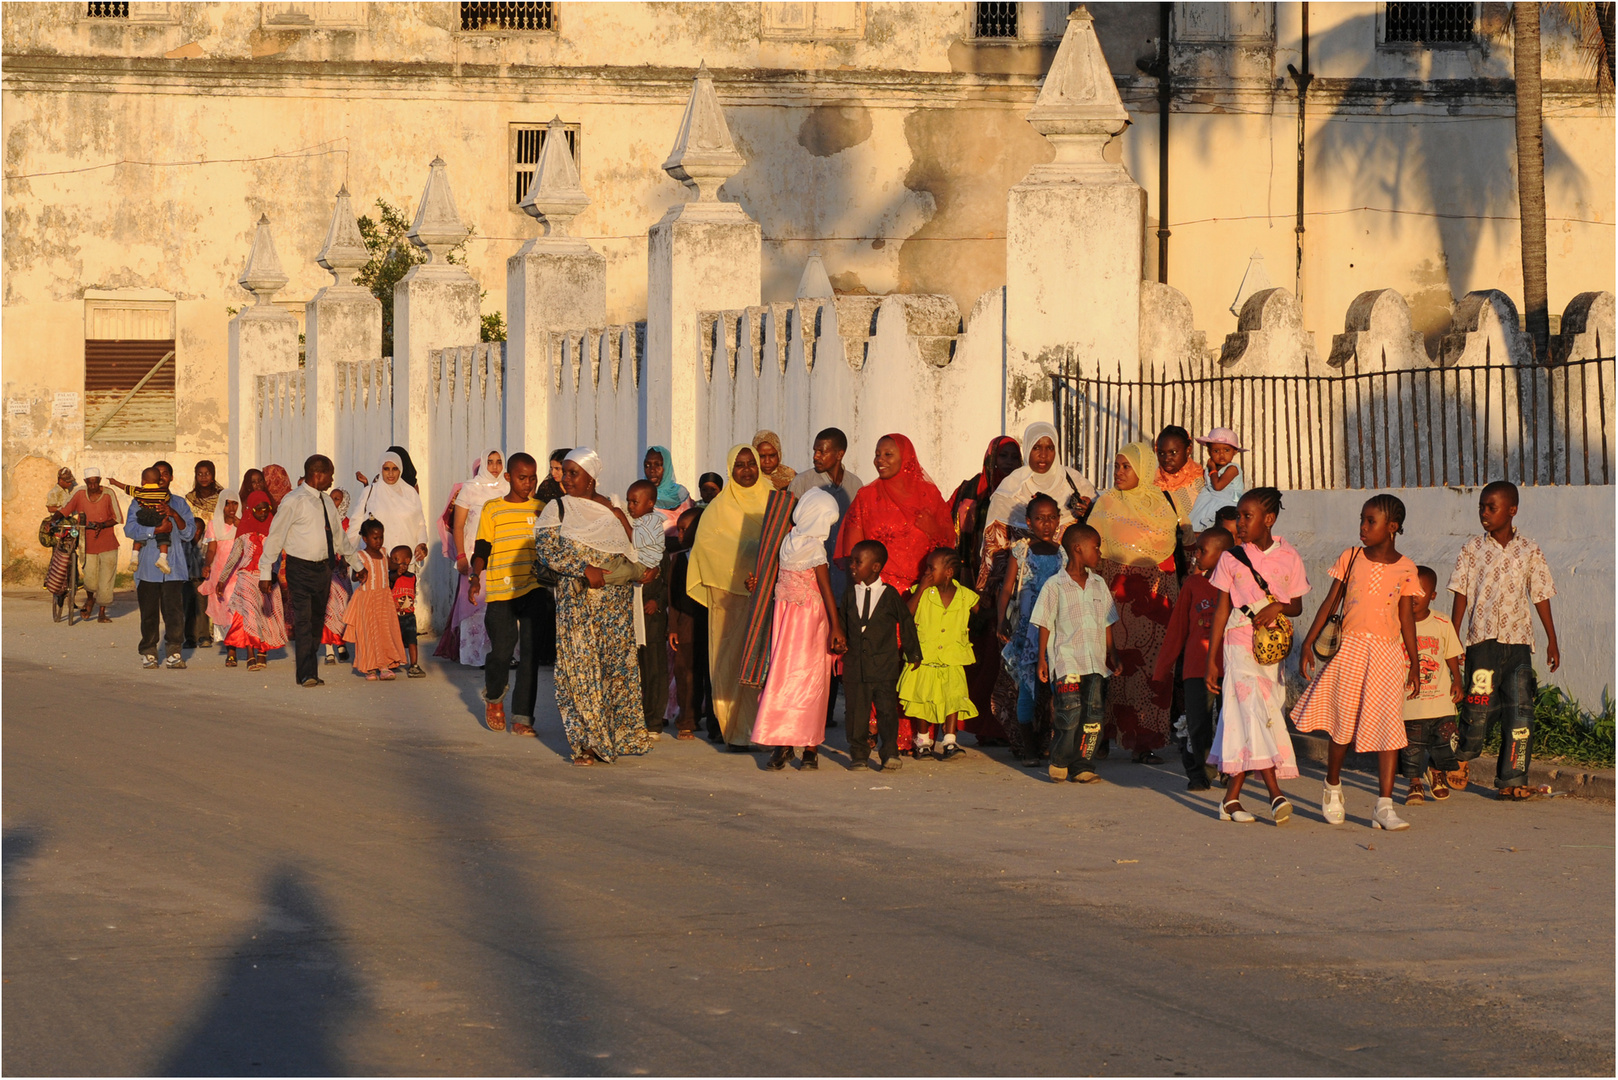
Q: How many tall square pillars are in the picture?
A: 6